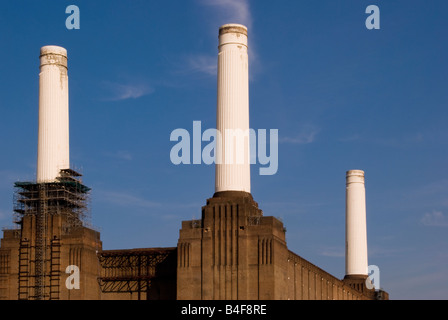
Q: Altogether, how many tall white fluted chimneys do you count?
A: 3